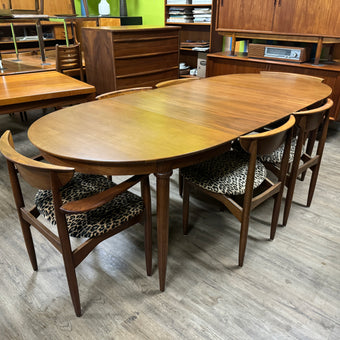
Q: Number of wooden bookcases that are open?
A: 1